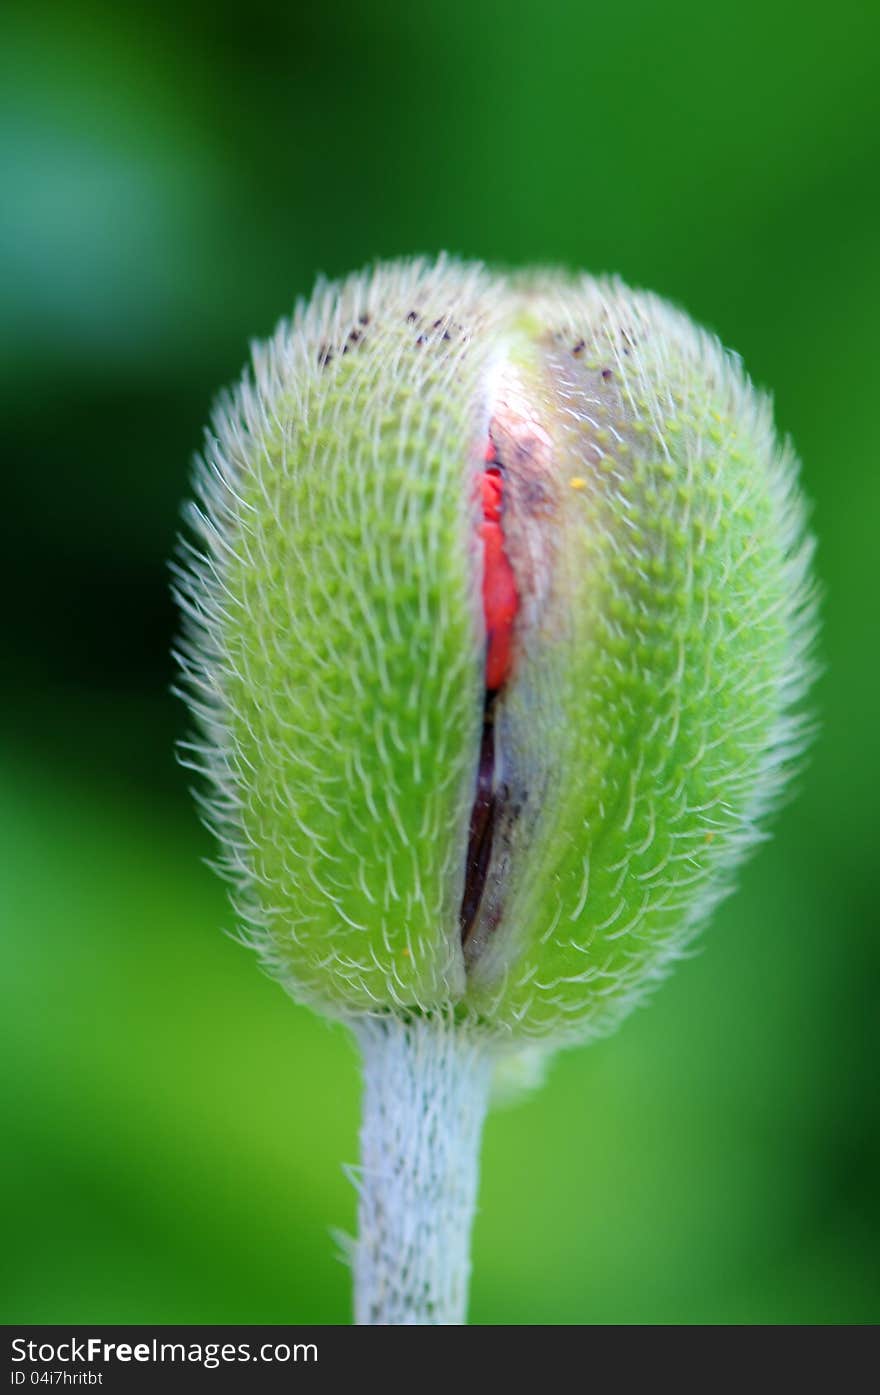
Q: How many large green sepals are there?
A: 2